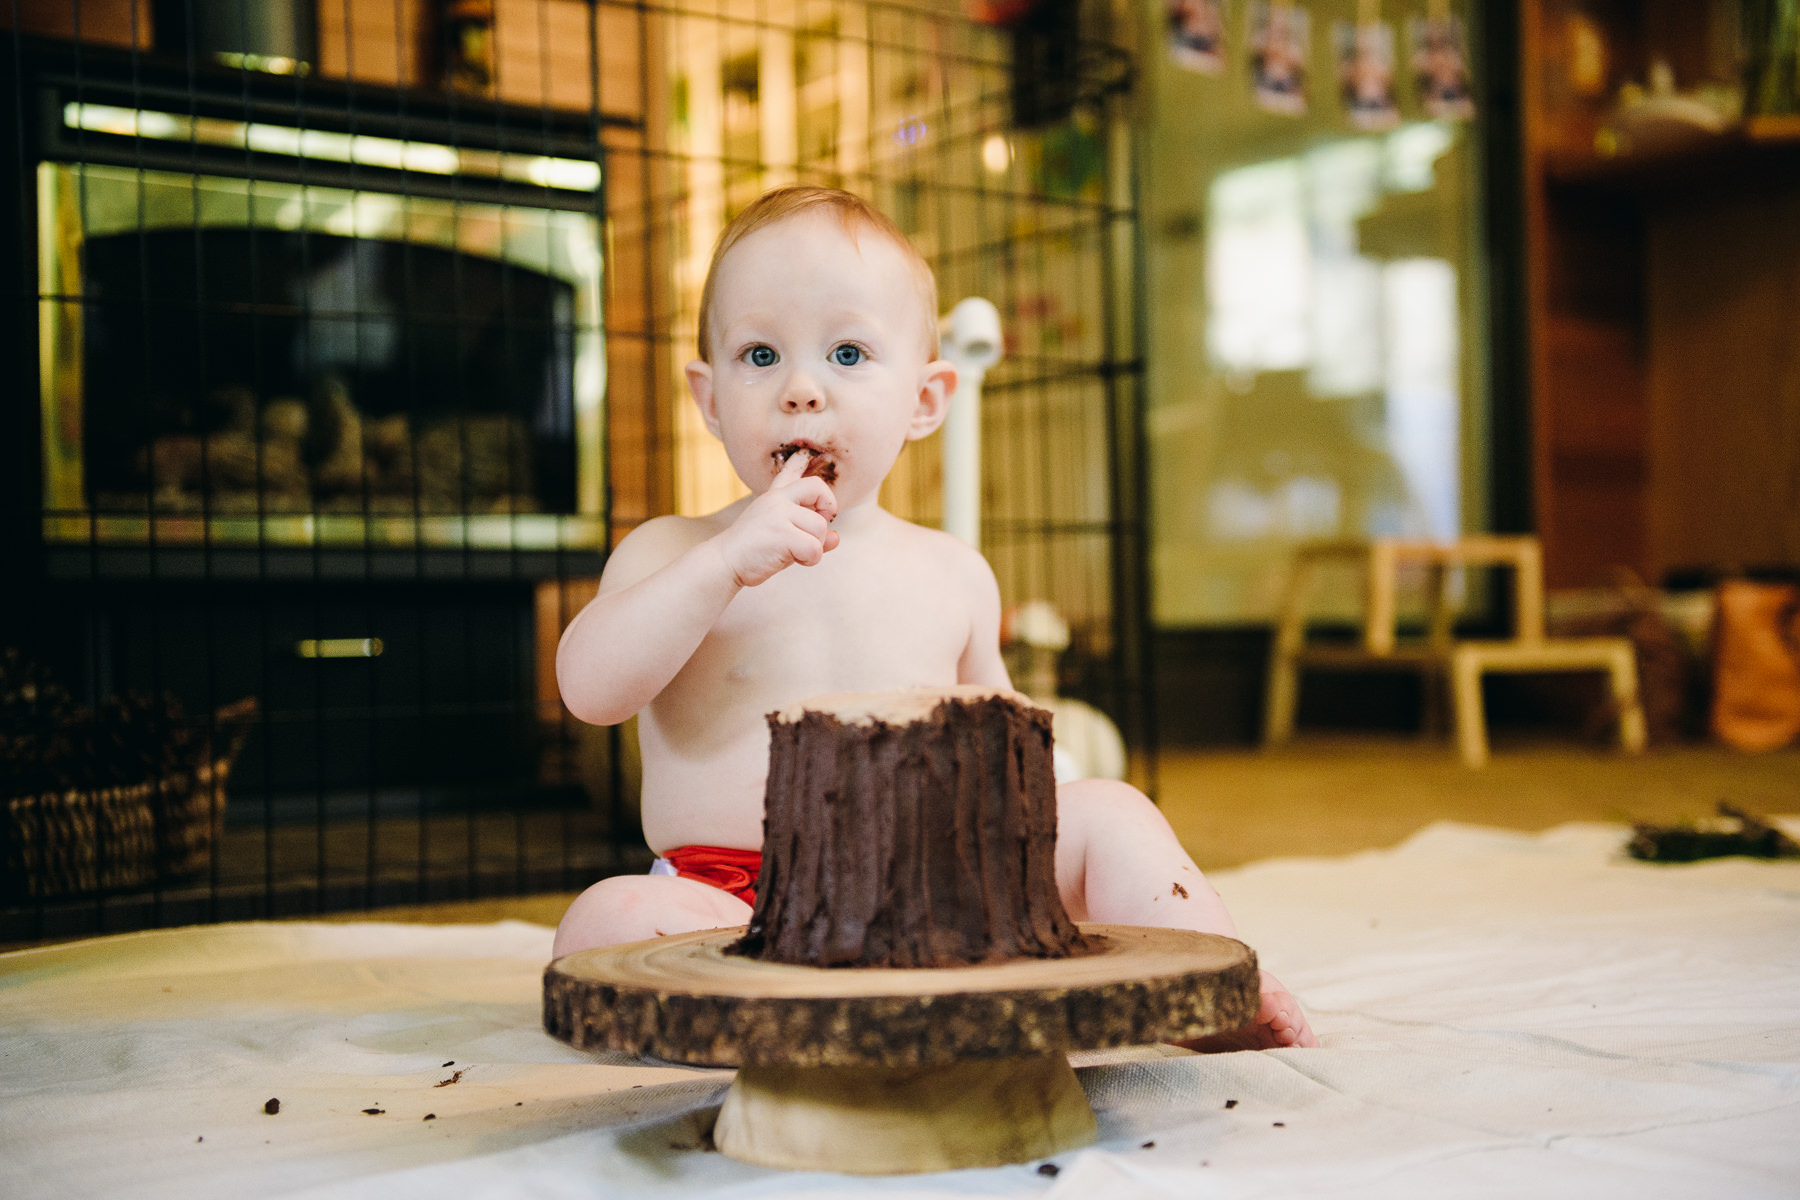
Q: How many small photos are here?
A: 4